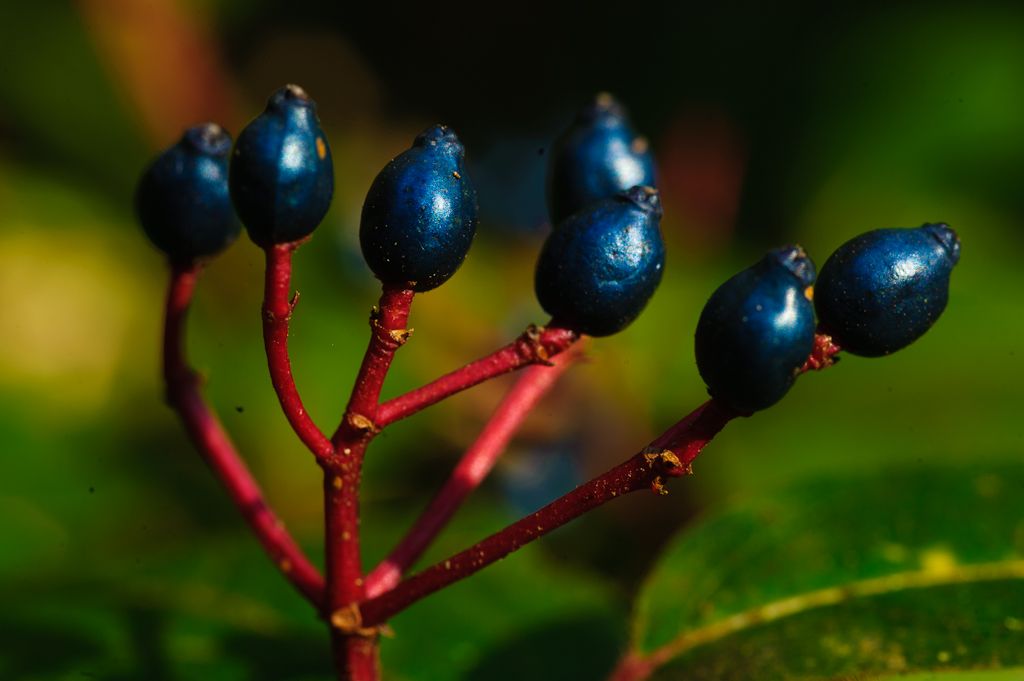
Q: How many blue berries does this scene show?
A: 7